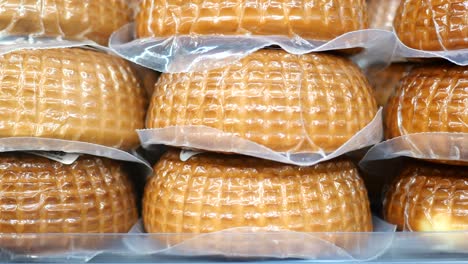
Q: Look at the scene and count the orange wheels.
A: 9